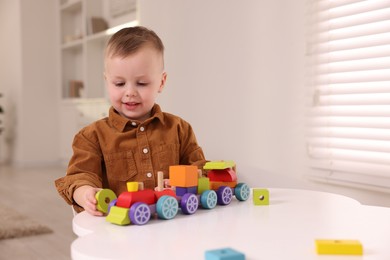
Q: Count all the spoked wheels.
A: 6